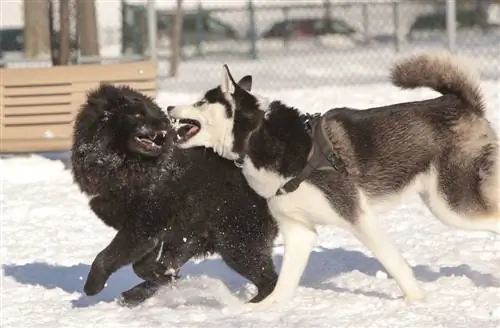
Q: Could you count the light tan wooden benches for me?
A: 1